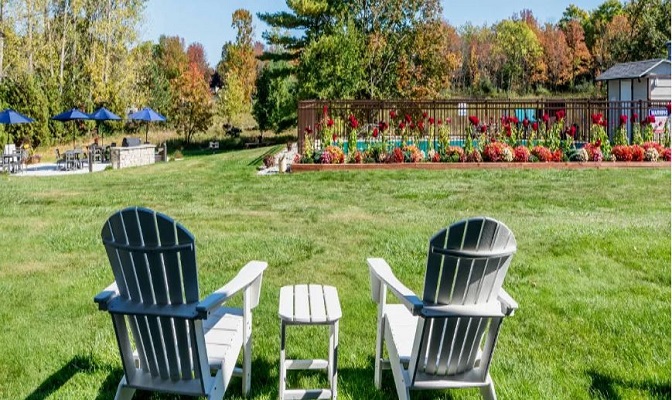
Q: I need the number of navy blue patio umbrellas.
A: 4